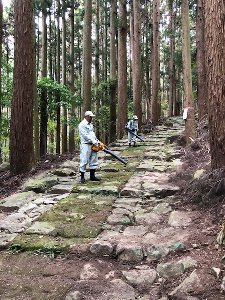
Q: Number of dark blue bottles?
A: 0